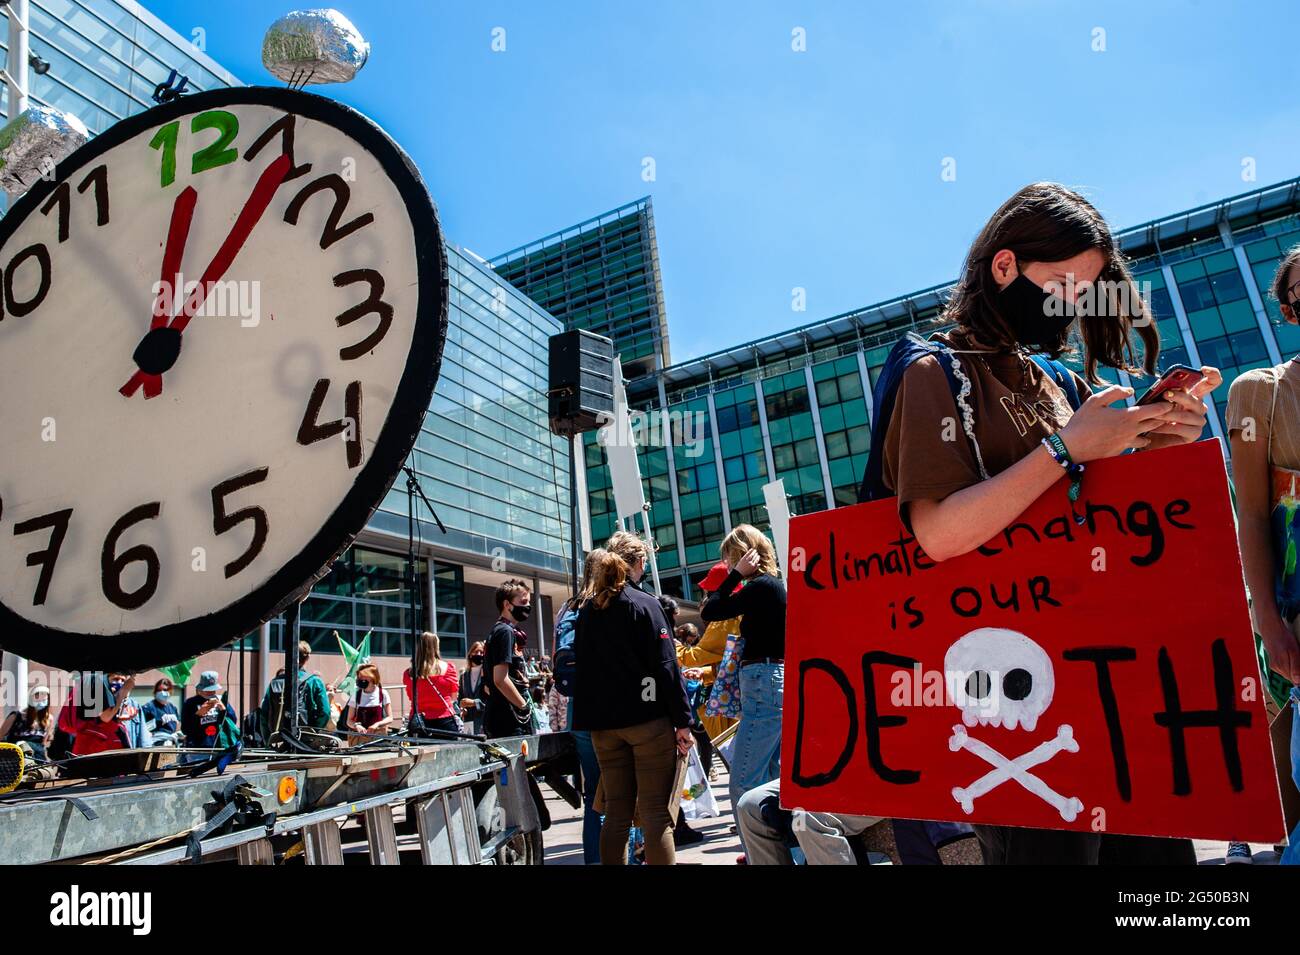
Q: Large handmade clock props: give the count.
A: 1